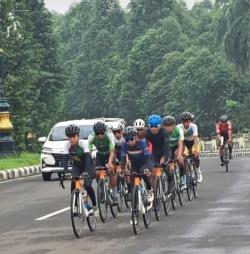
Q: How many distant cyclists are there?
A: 1